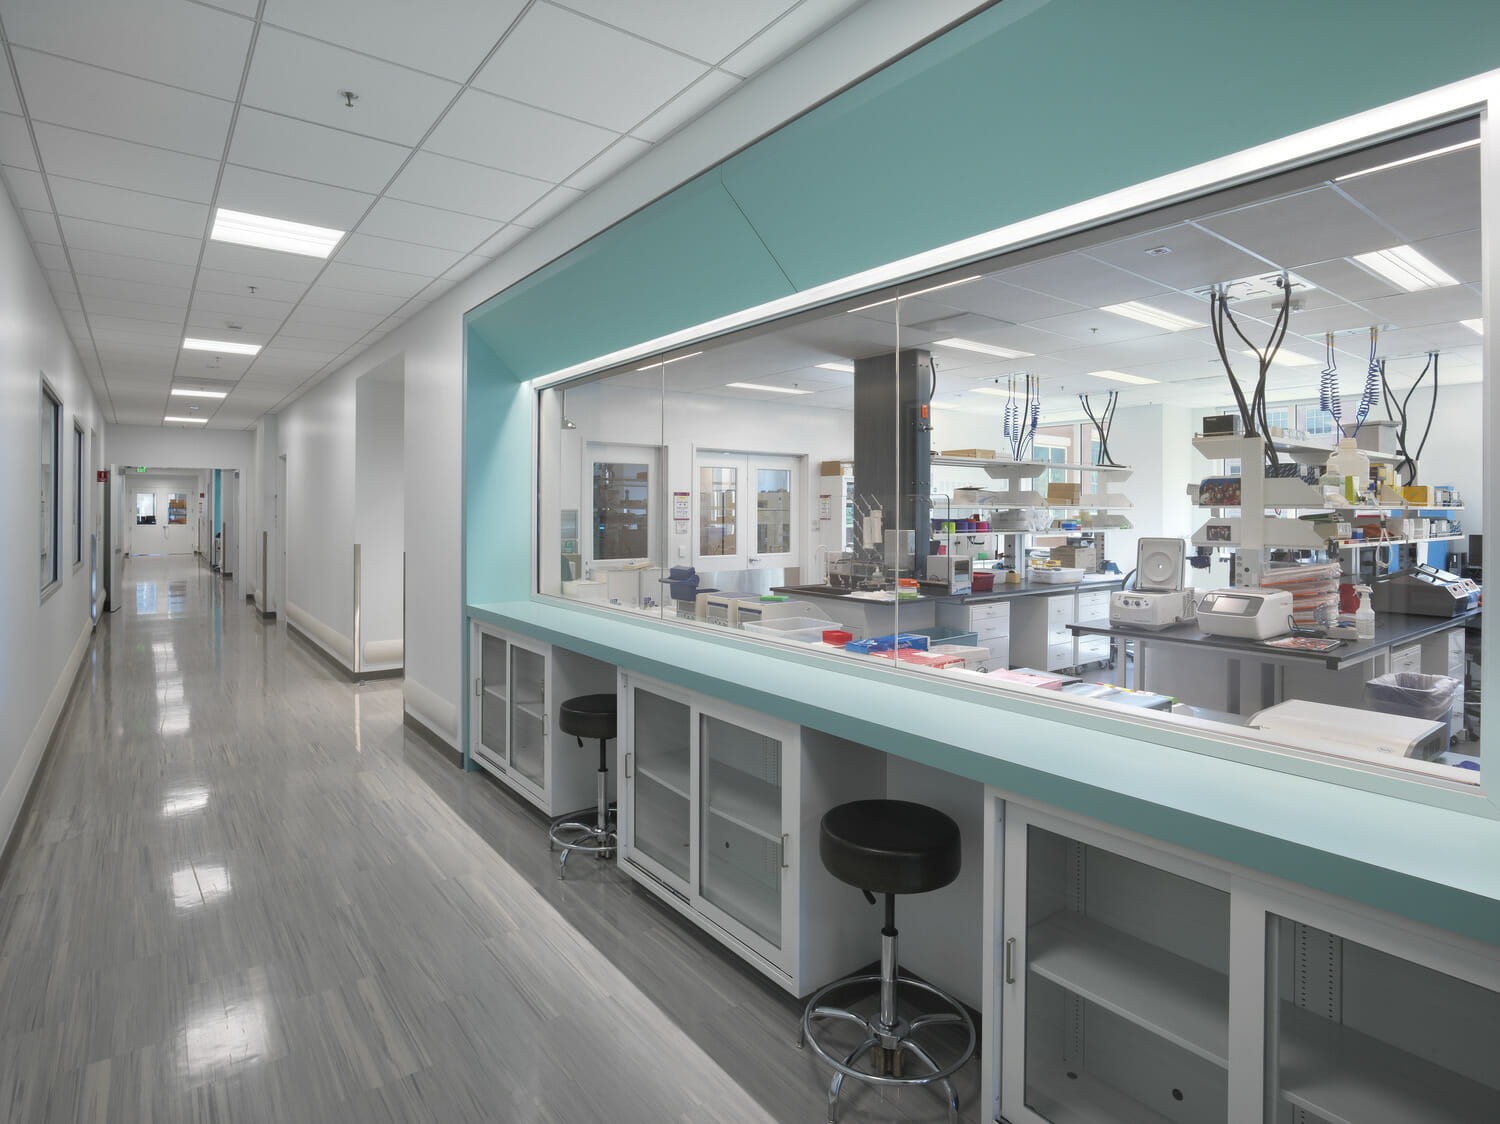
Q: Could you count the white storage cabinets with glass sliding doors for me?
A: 3